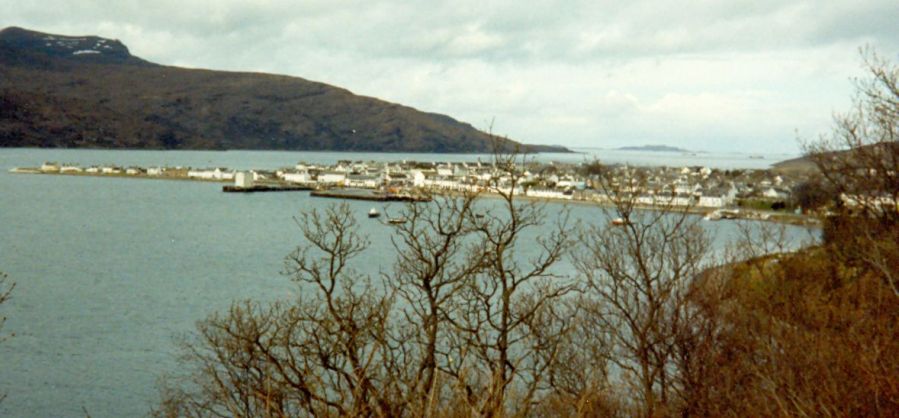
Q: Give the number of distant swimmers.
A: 0